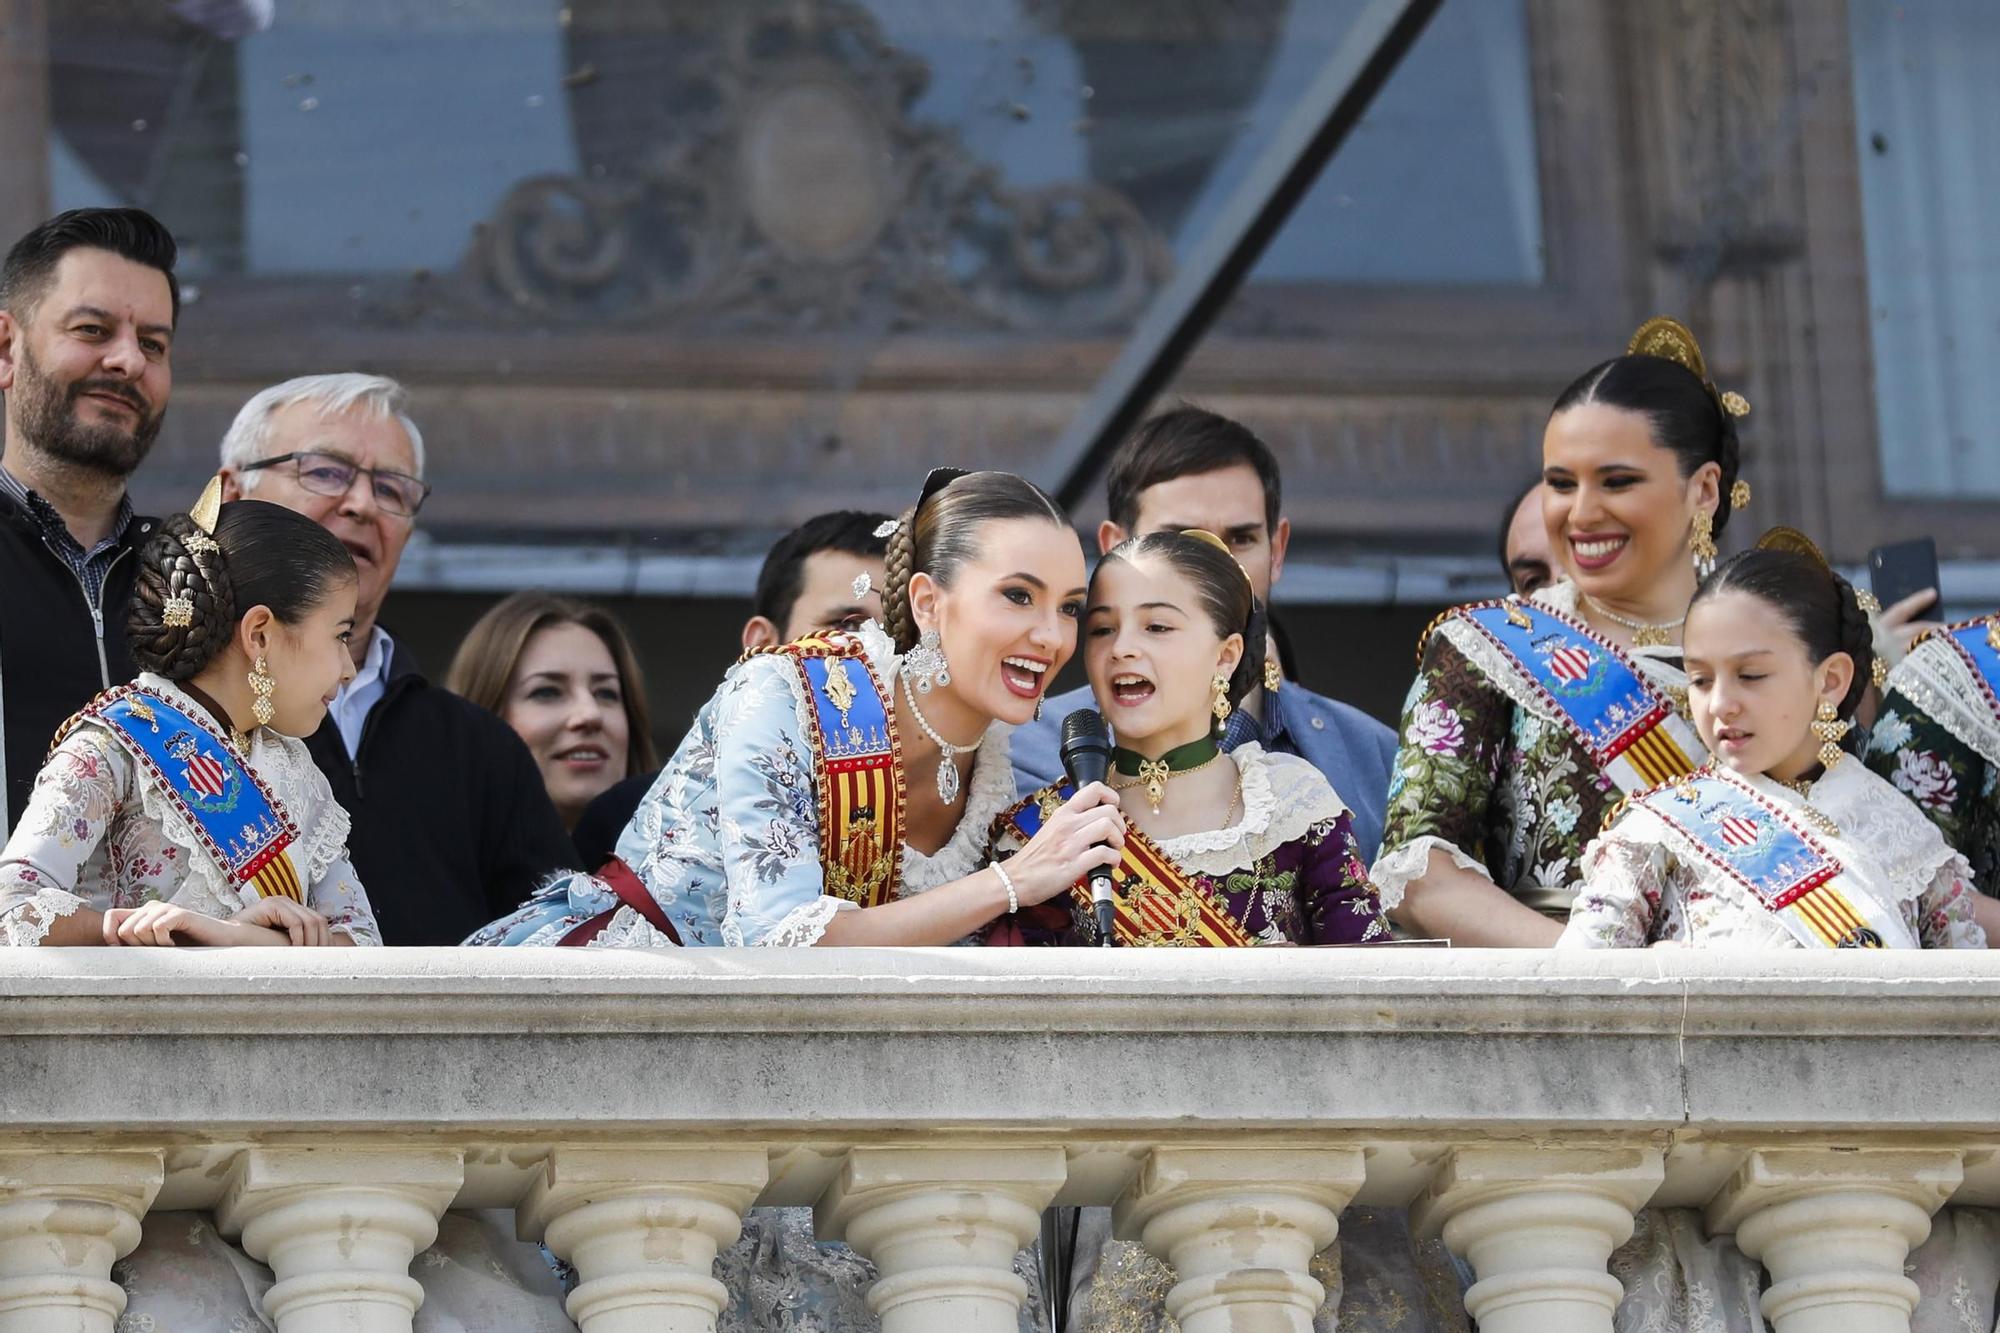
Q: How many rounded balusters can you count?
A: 7